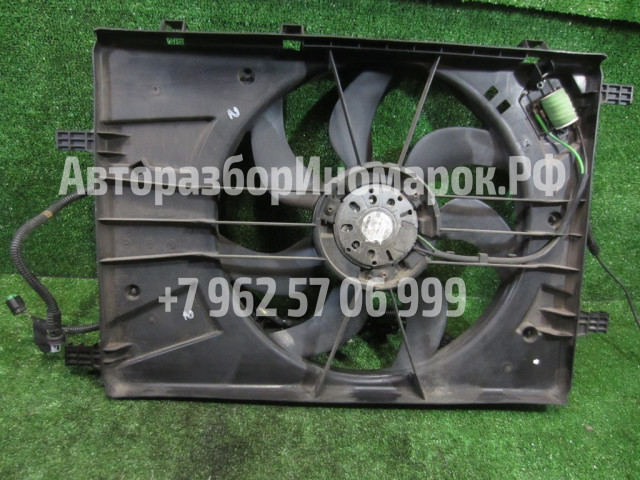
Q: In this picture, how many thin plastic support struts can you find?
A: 10